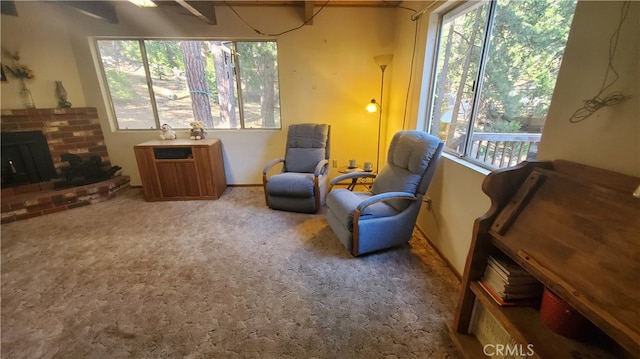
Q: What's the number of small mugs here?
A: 2